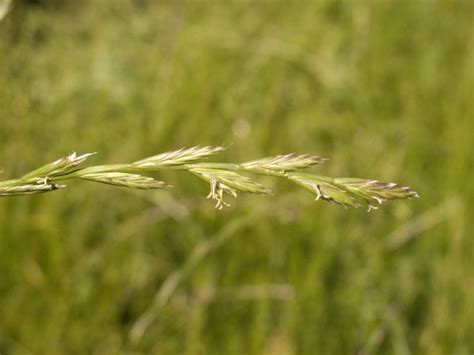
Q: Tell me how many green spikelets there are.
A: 8